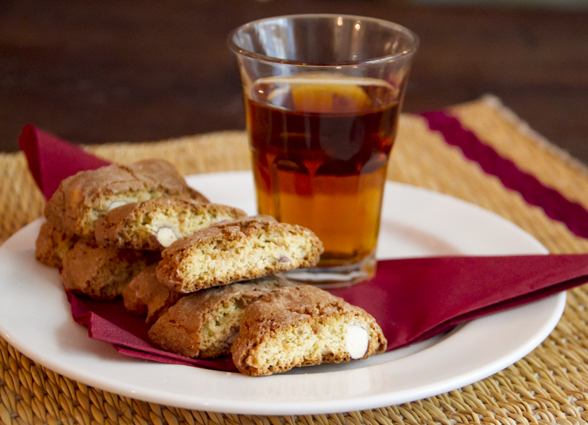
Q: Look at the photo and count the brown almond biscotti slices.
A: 8